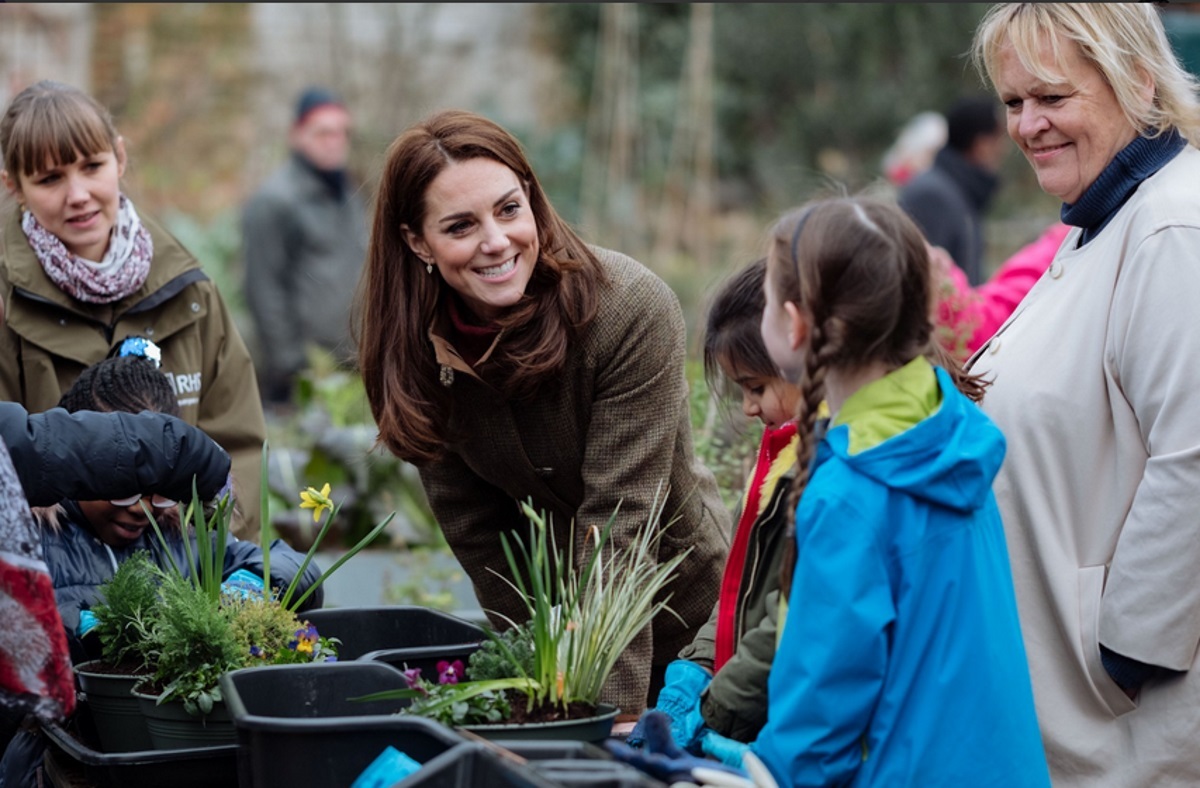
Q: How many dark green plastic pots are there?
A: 3